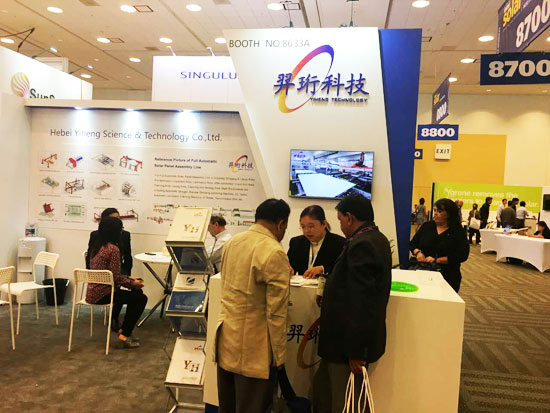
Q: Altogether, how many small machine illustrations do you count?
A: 11